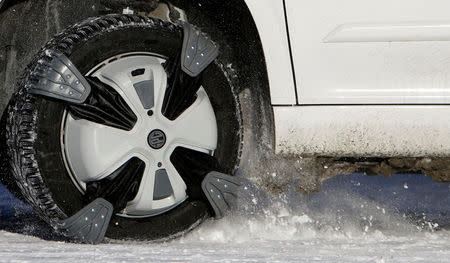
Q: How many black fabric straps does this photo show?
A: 4